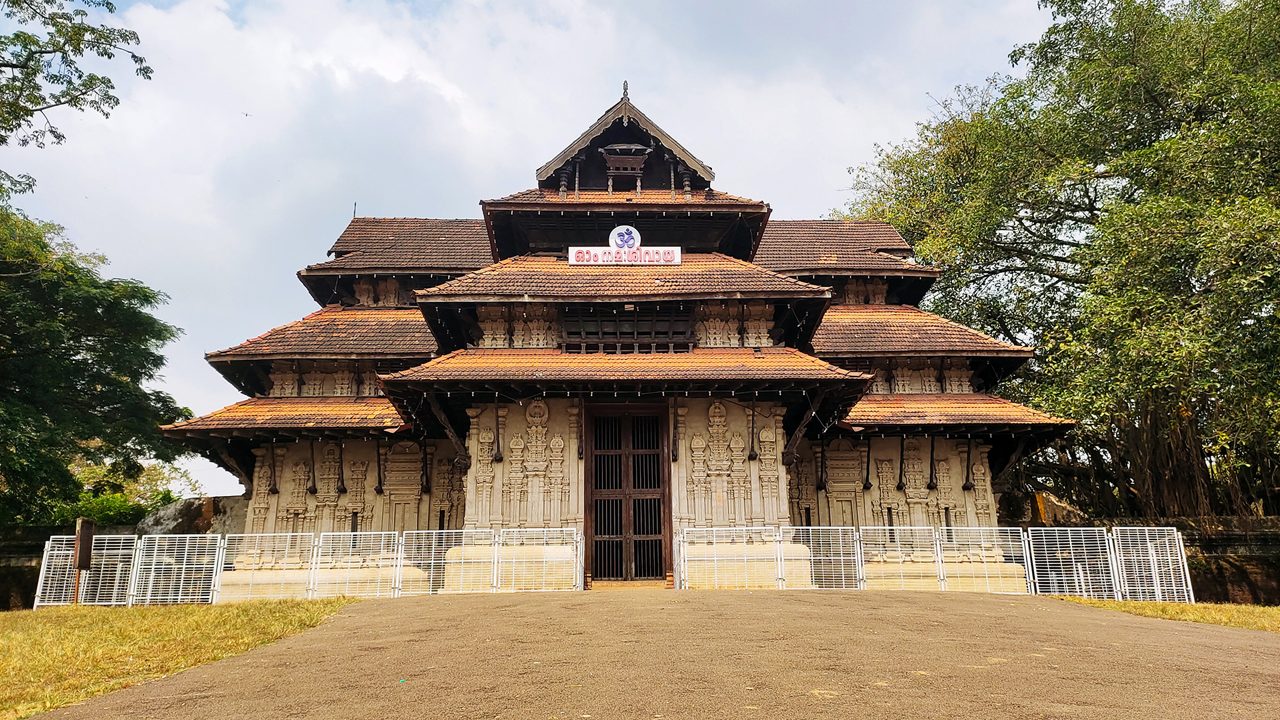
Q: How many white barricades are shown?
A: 12